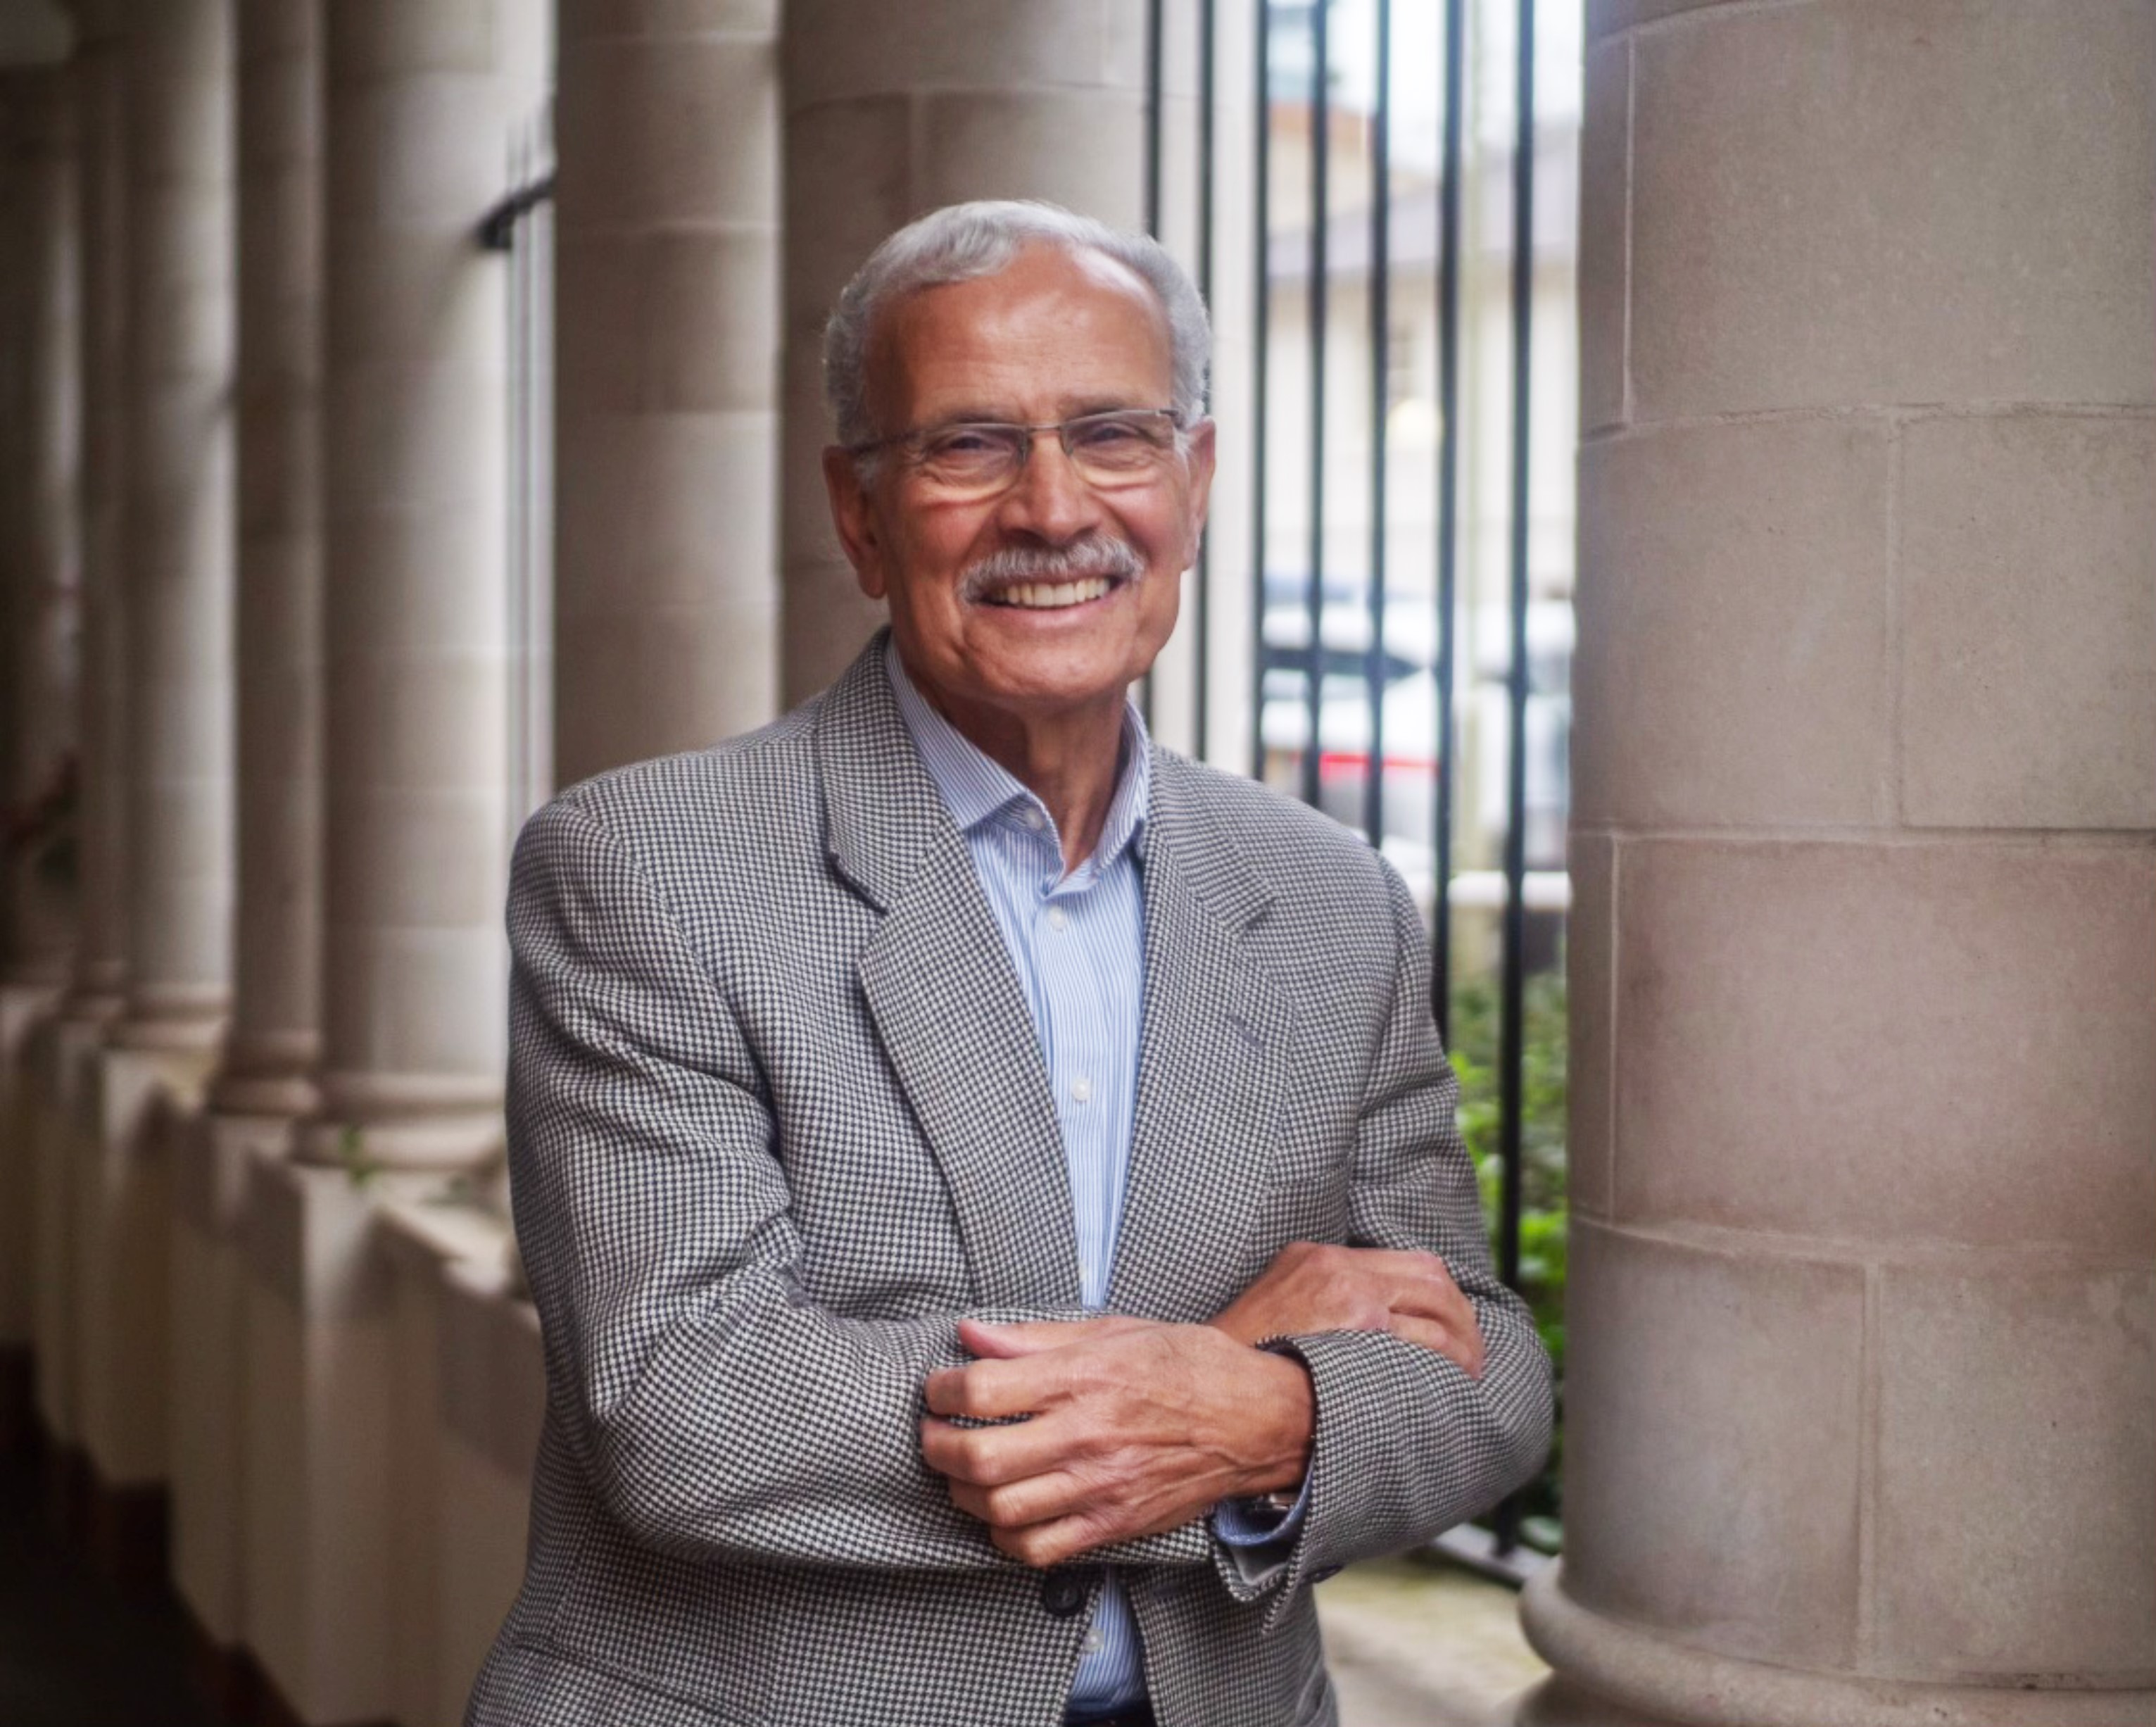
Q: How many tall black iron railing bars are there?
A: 7